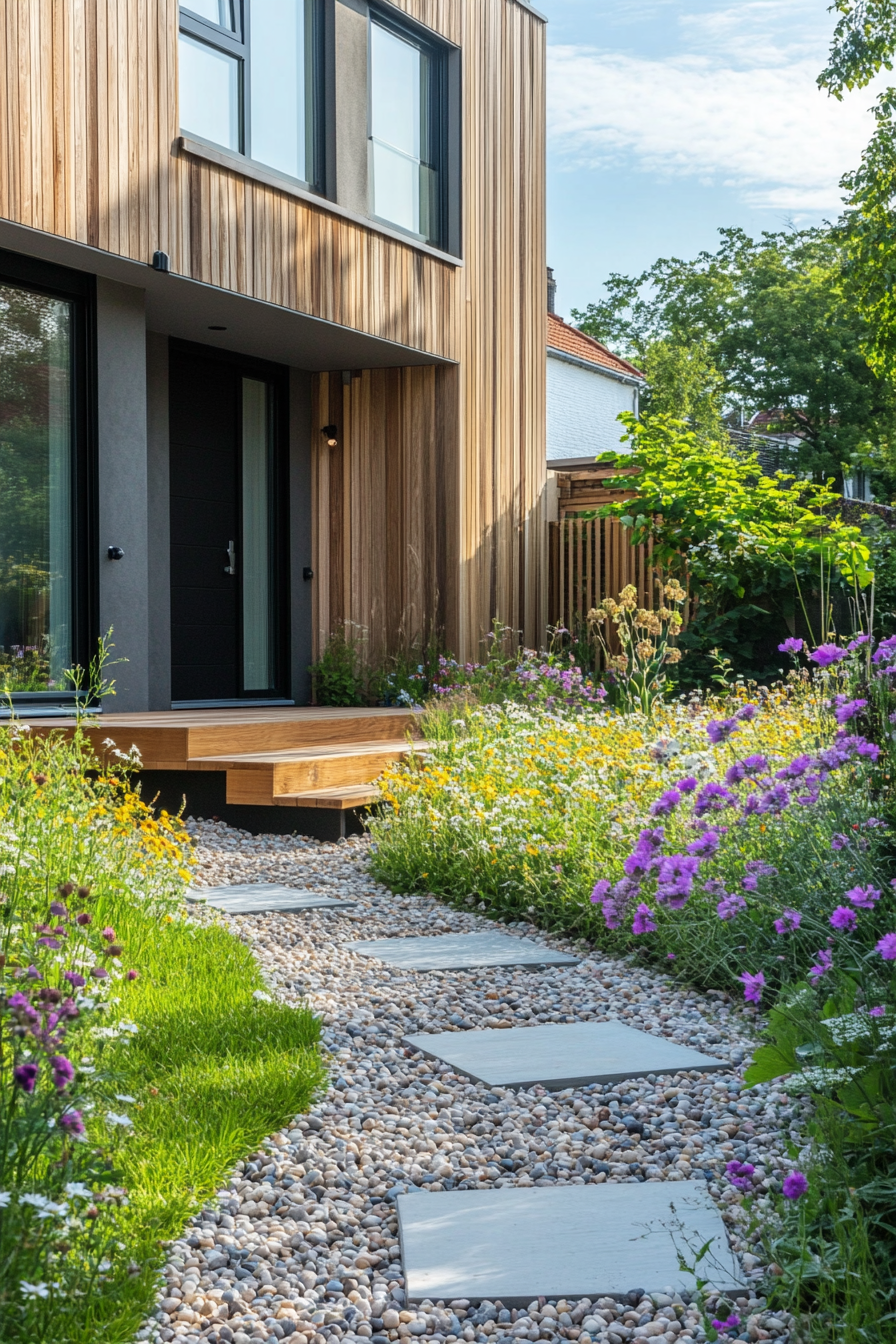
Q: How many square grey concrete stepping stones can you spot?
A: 4